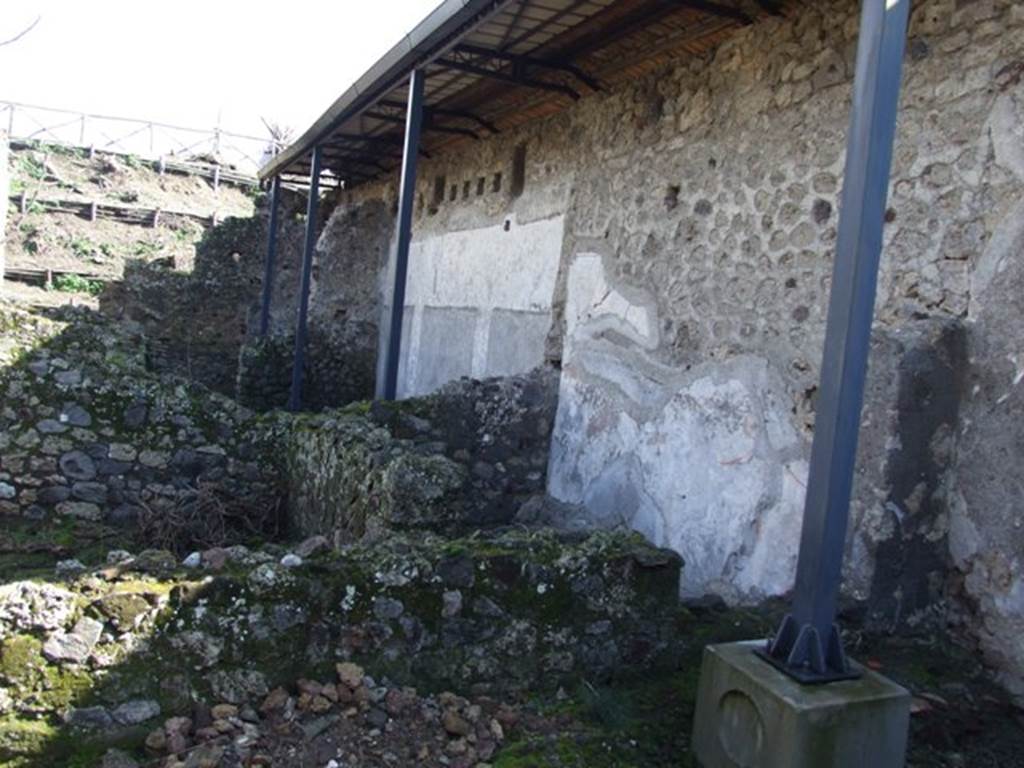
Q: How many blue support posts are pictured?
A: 4